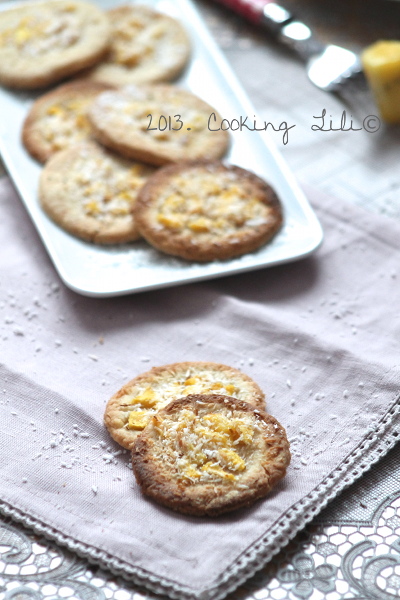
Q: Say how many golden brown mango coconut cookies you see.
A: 8